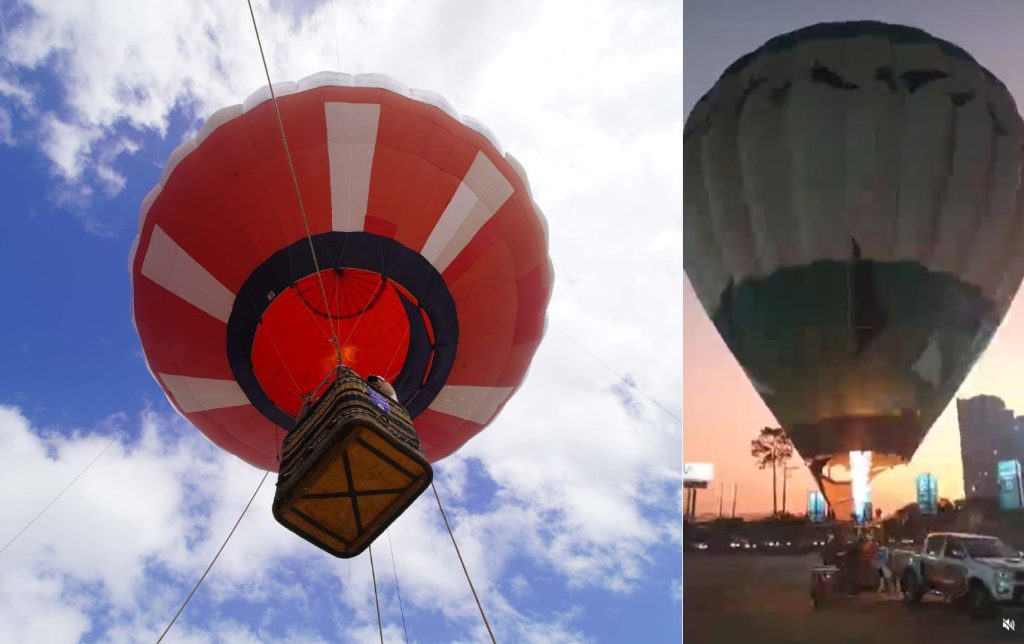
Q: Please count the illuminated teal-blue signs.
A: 3